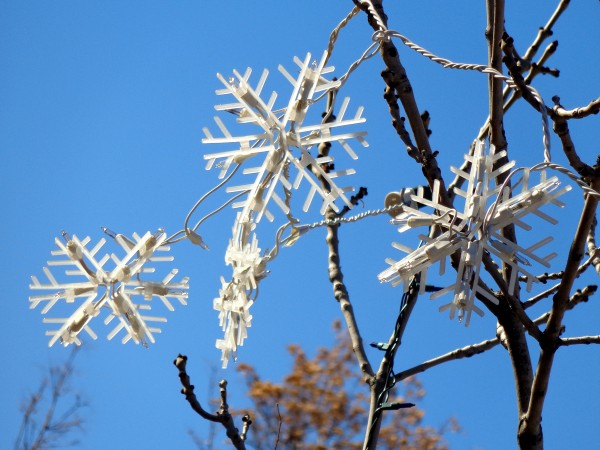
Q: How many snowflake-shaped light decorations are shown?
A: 4